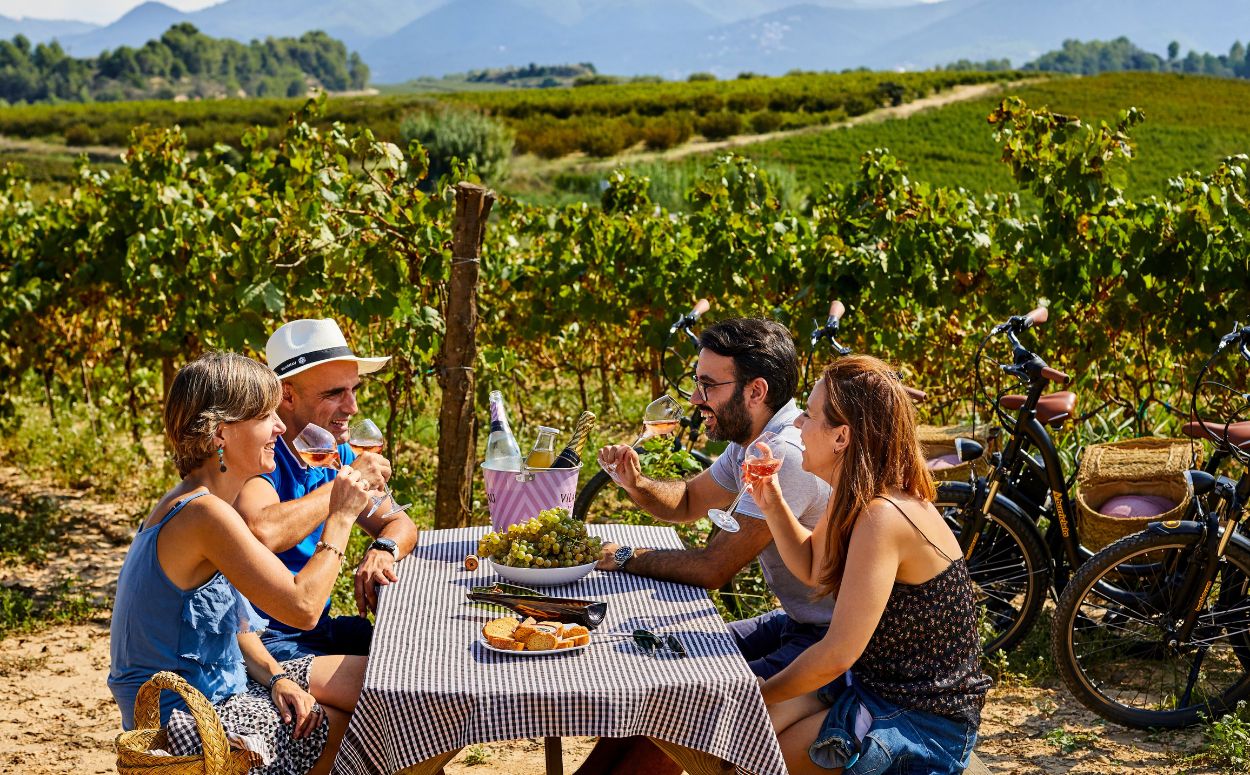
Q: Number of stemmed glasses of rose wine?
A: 4